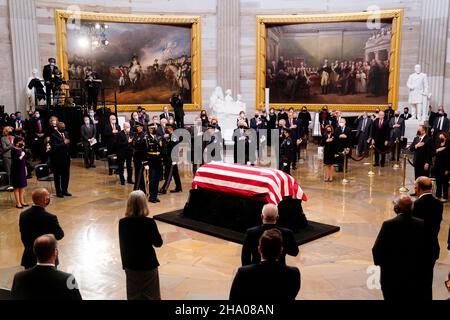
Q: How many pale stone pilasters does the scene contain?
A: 3